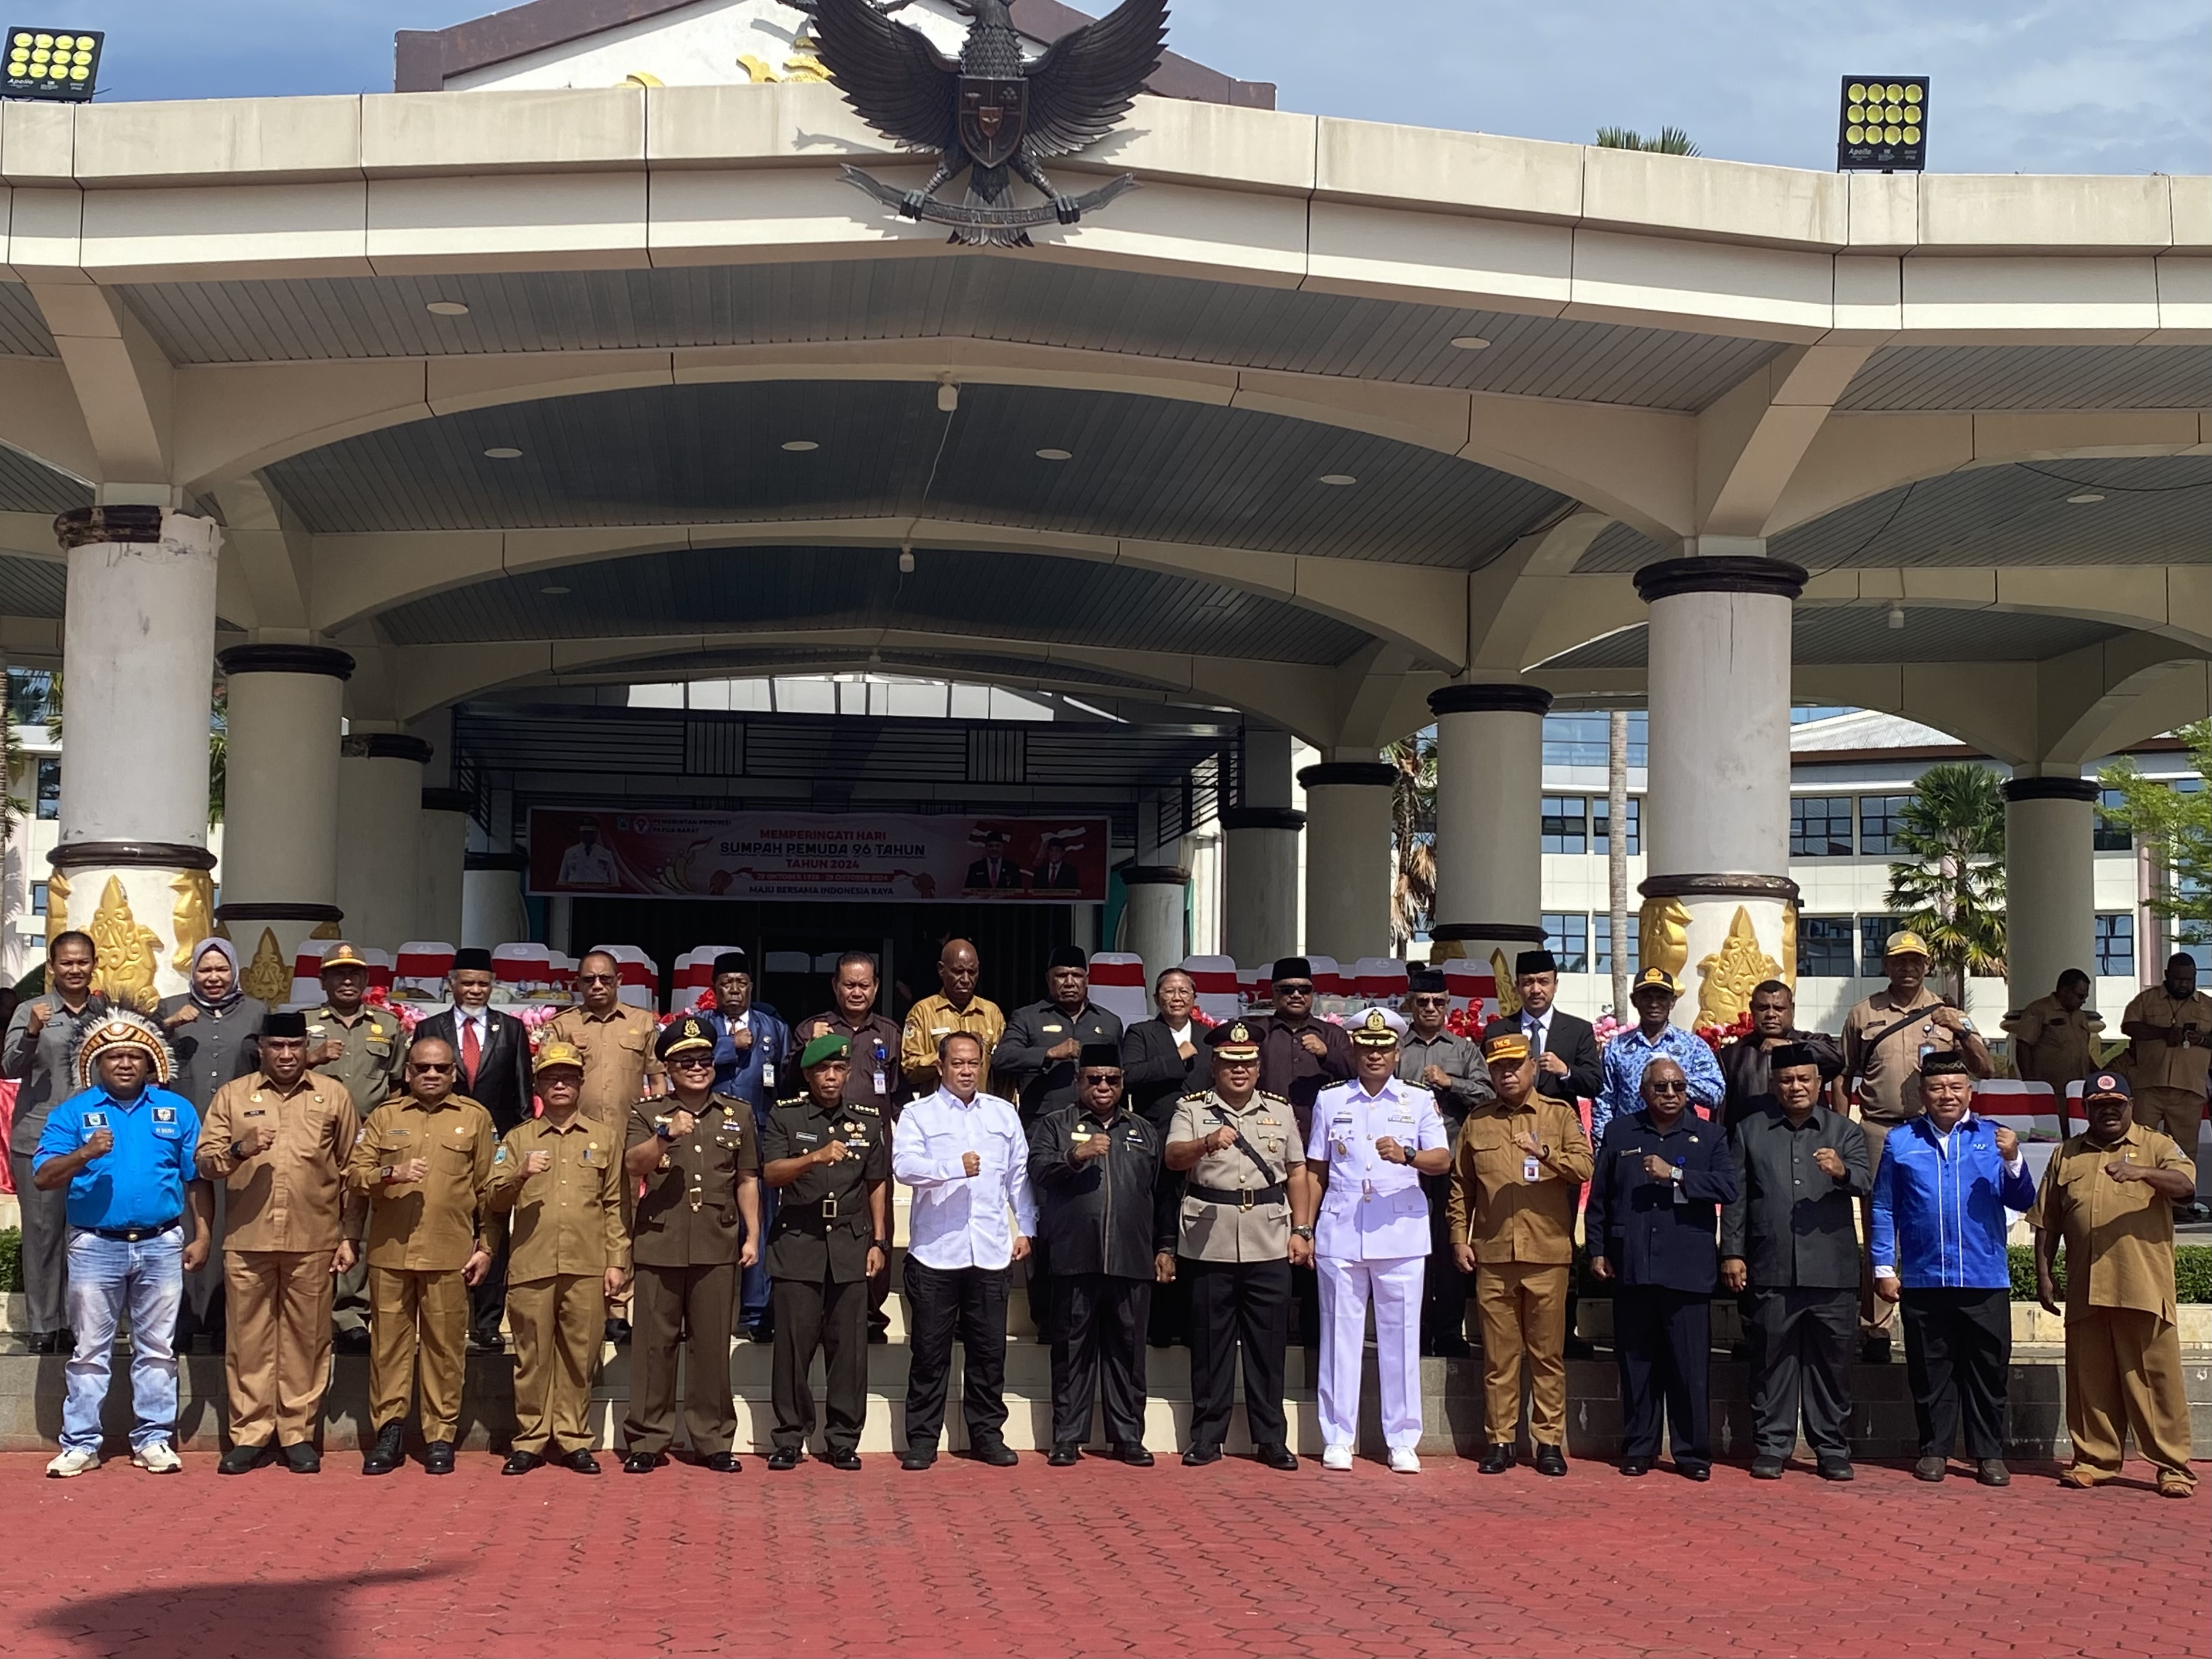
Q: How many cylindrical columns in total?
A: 11